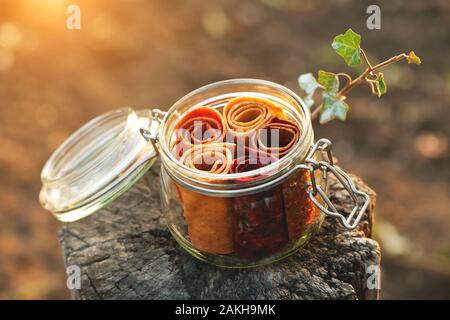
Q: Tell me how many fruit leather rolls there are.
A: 5